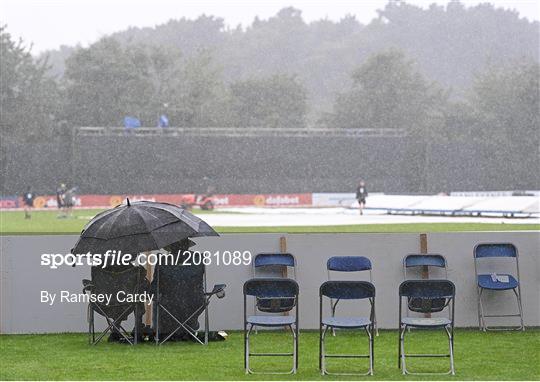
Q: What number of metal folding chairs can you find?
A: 7